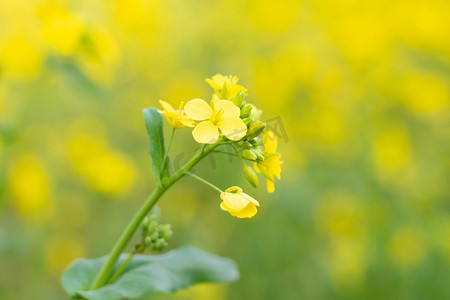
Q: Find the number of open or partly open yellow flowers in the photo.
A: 5